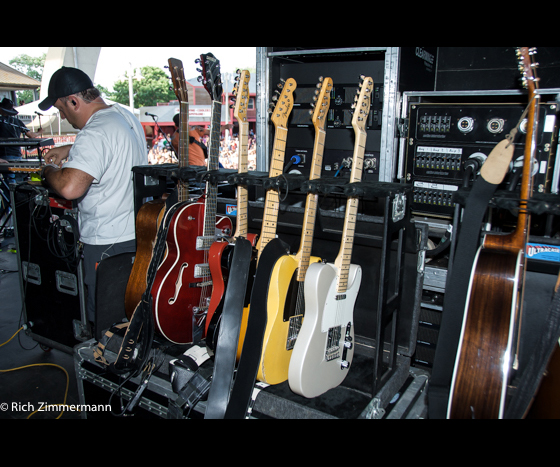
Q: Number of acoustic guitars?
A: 2